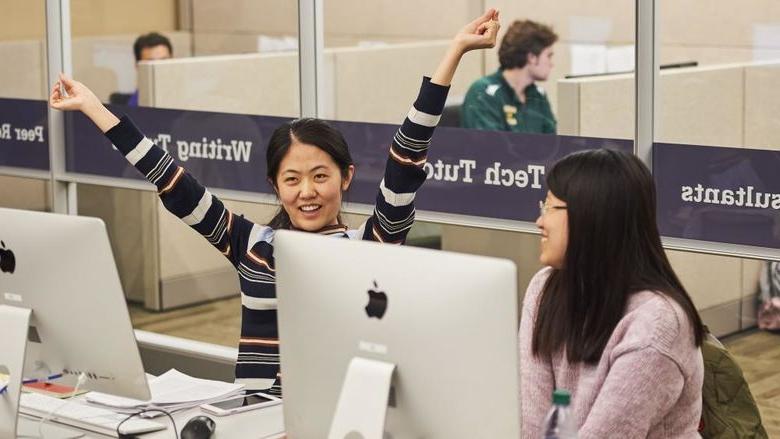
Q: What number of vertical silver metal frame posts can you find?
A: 3